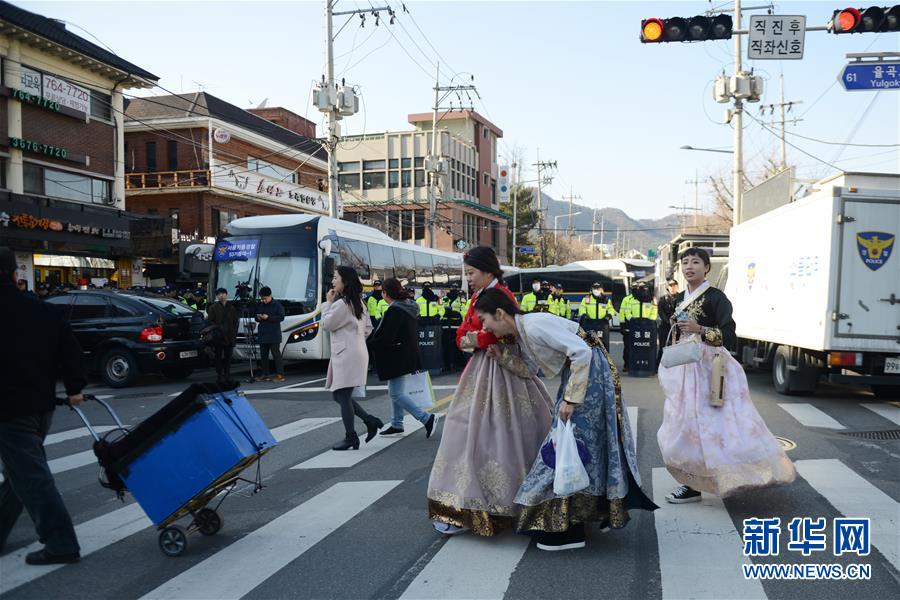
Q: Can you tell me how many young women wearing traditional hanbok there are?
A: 3